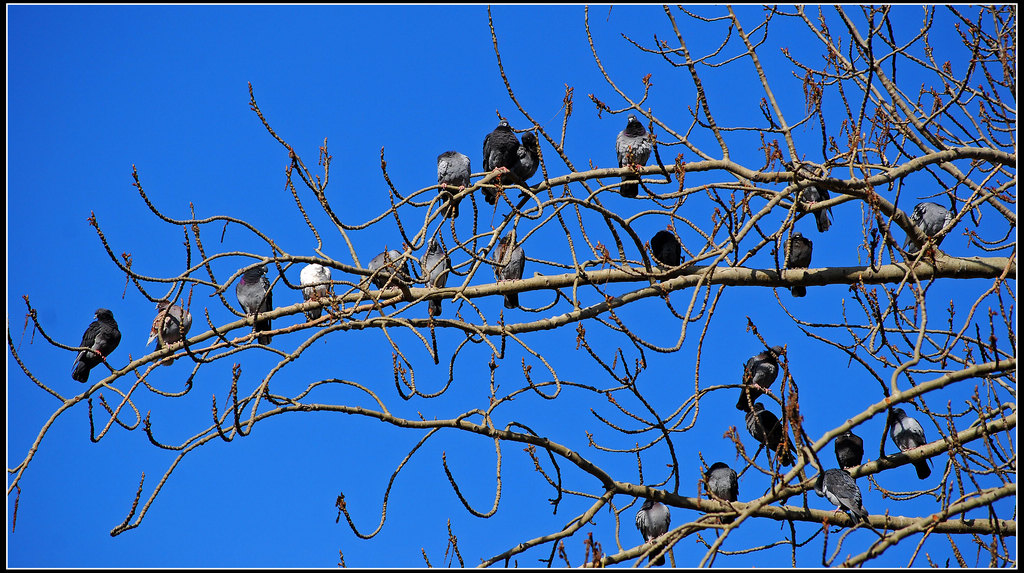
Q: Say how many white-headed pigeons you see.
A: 1